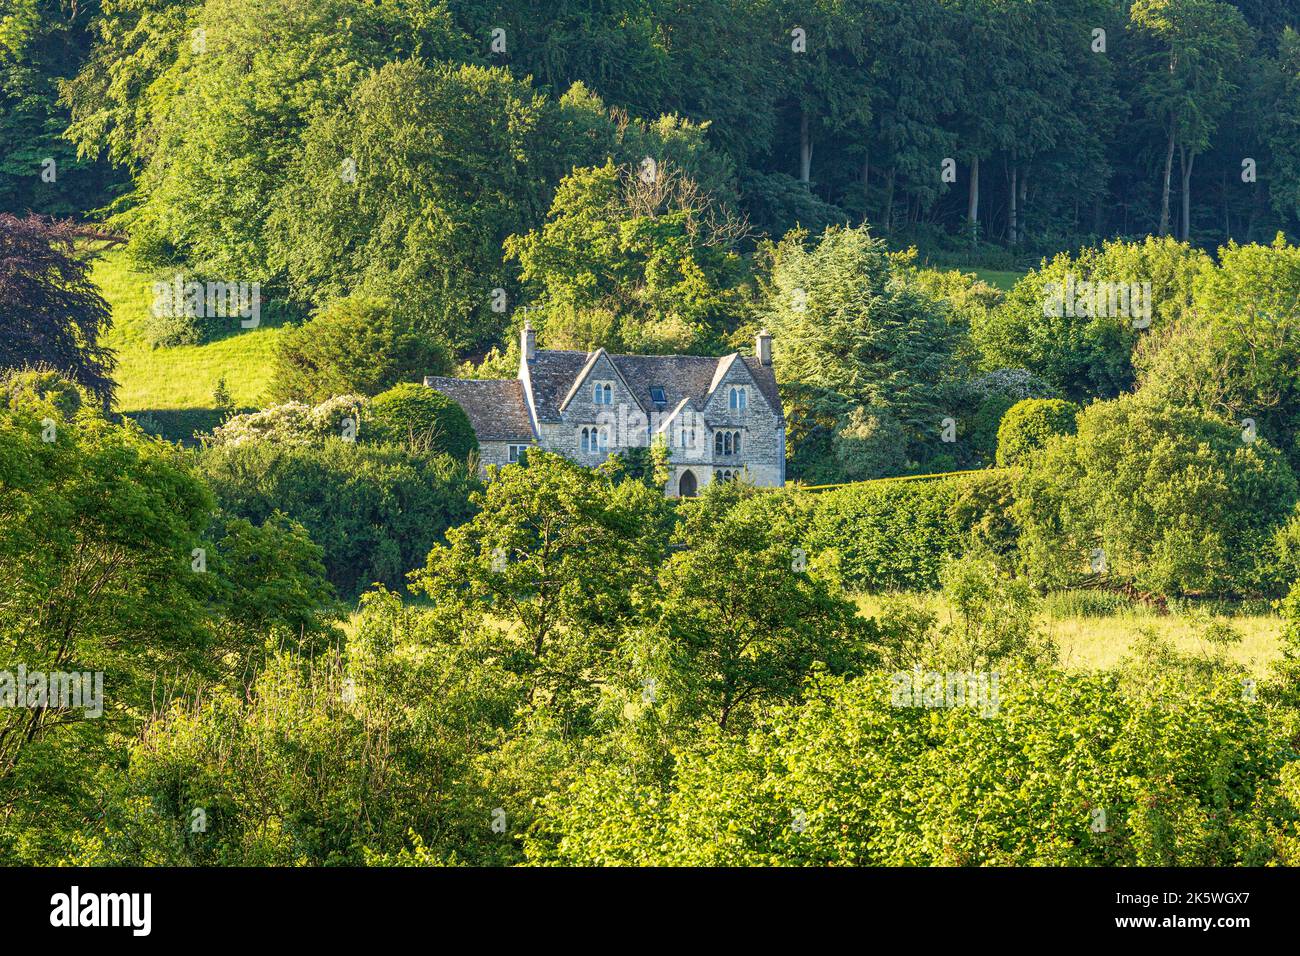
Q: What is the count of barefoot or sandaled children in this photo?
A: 0